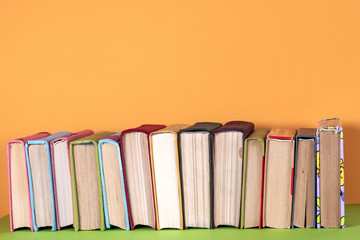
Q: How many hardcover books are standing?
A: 13